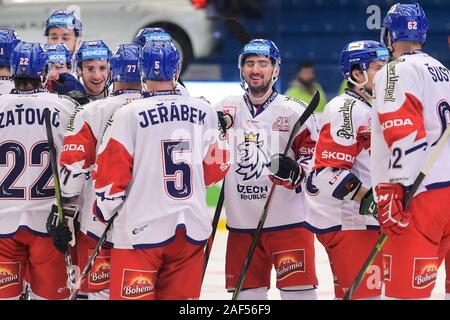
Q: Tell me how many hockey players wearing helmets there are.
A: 11